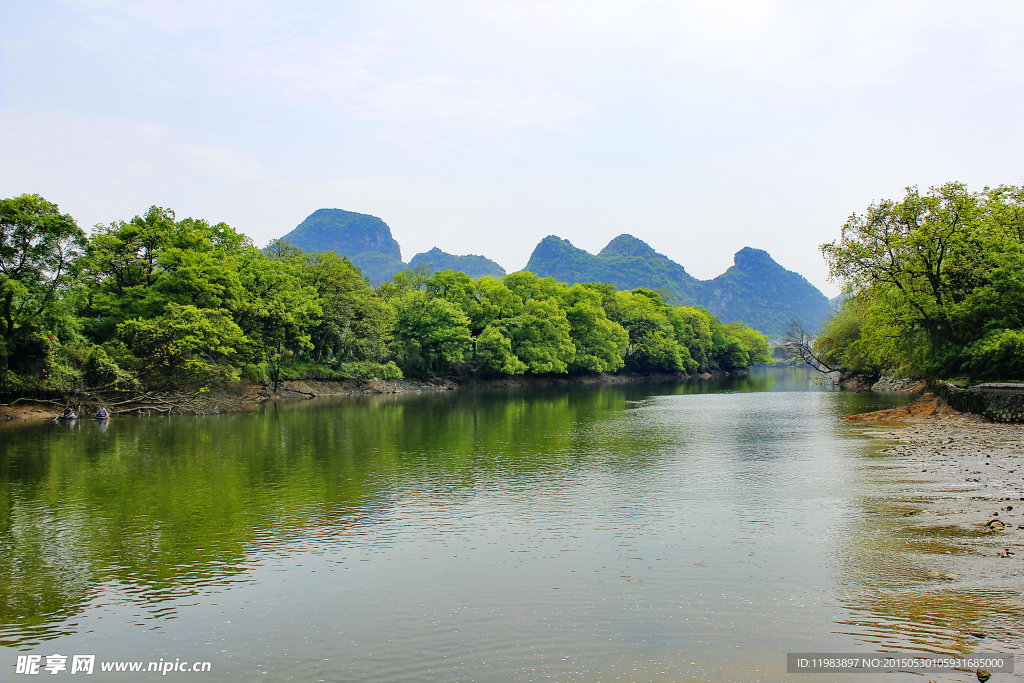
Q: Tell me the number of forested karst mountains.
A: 5